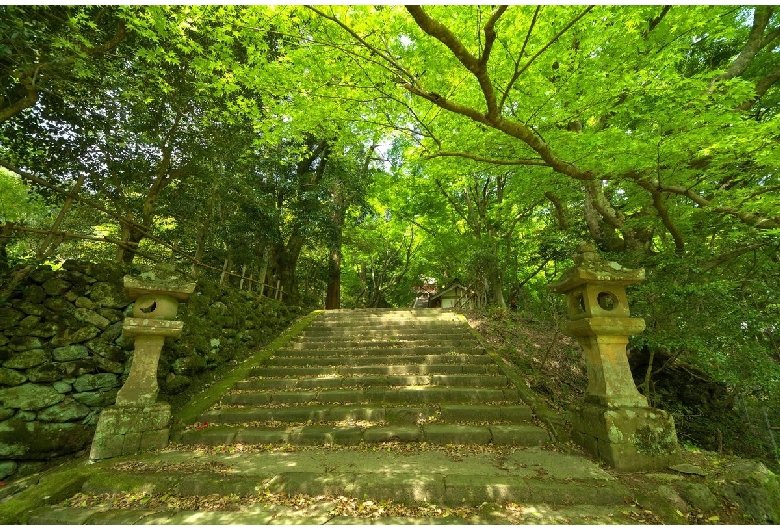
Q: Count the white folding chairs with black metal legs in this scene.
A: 0